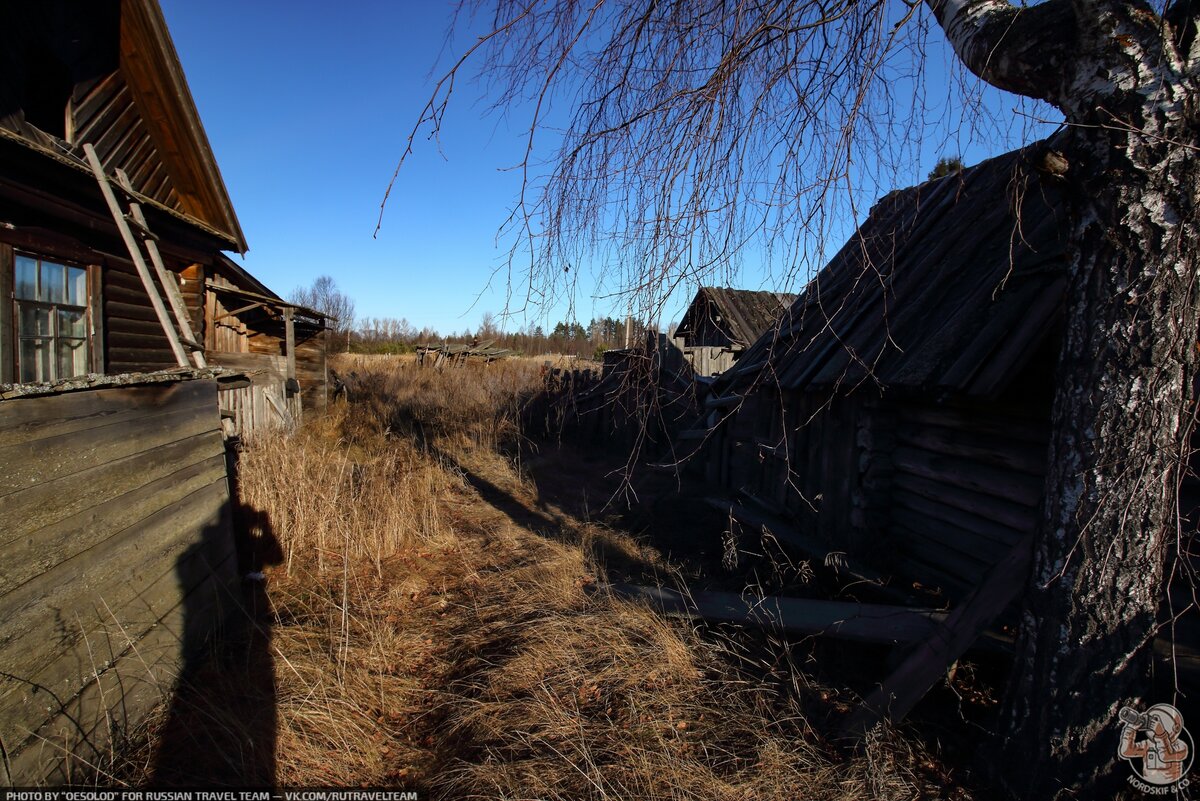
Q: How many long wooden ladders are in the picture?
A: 1